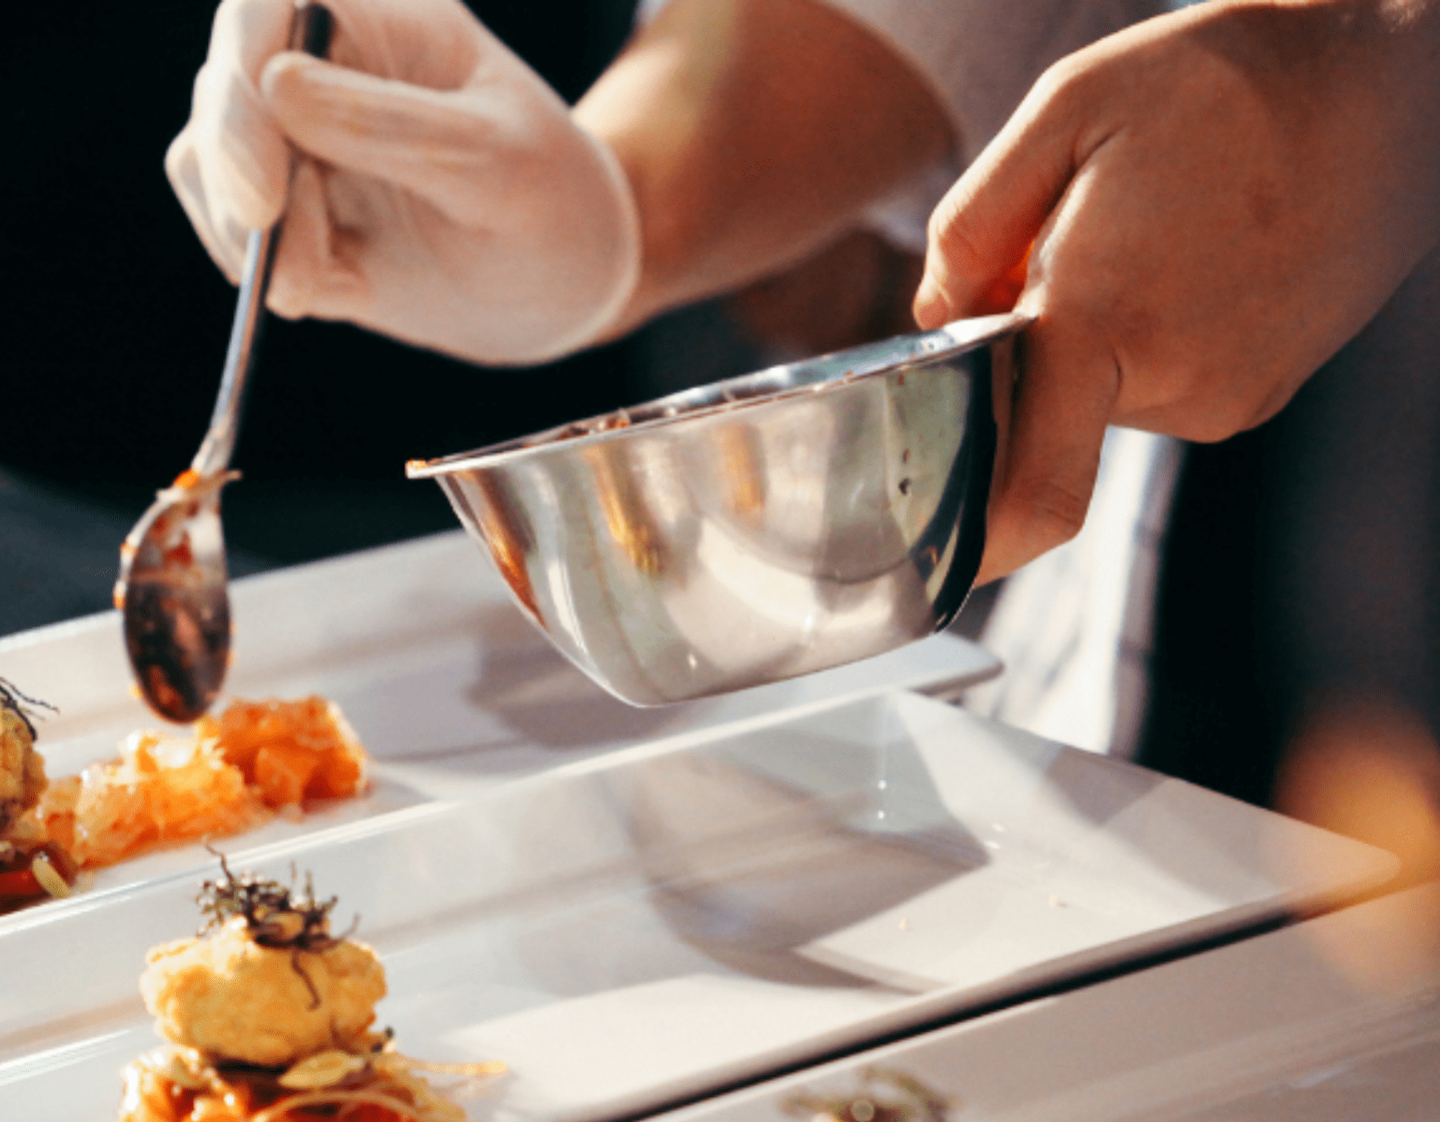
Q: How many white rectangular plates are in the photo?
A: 3